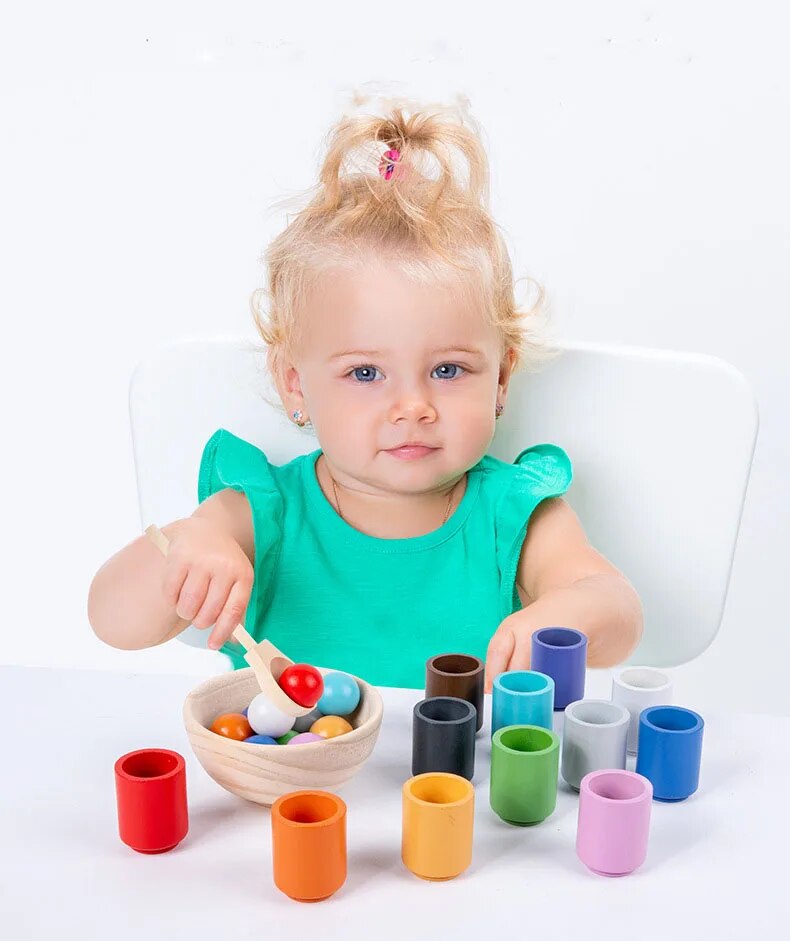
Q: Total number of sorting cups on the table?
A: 12